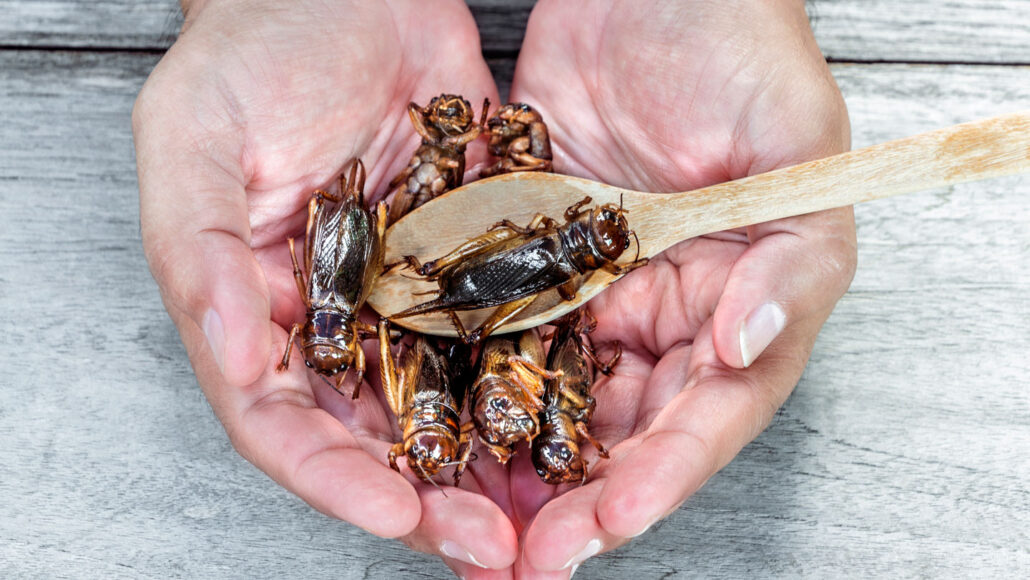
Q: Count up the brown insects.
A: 7